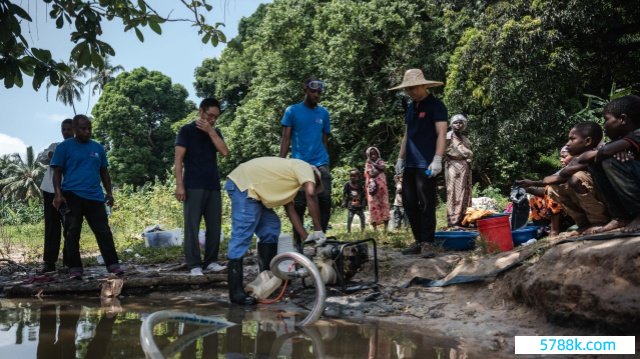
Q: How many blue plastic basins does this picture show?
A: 2